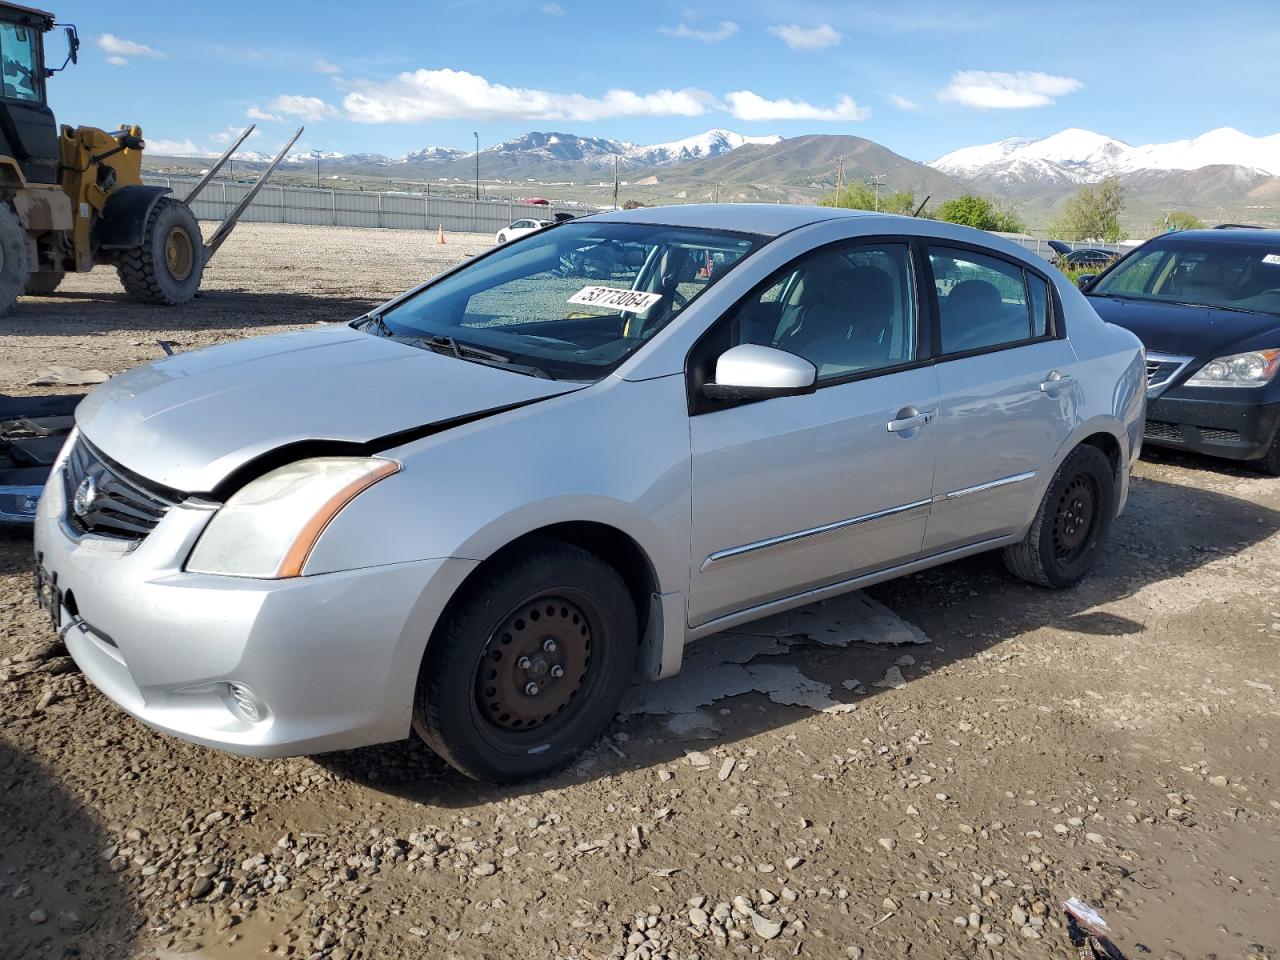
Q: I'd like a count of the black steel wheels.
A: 2